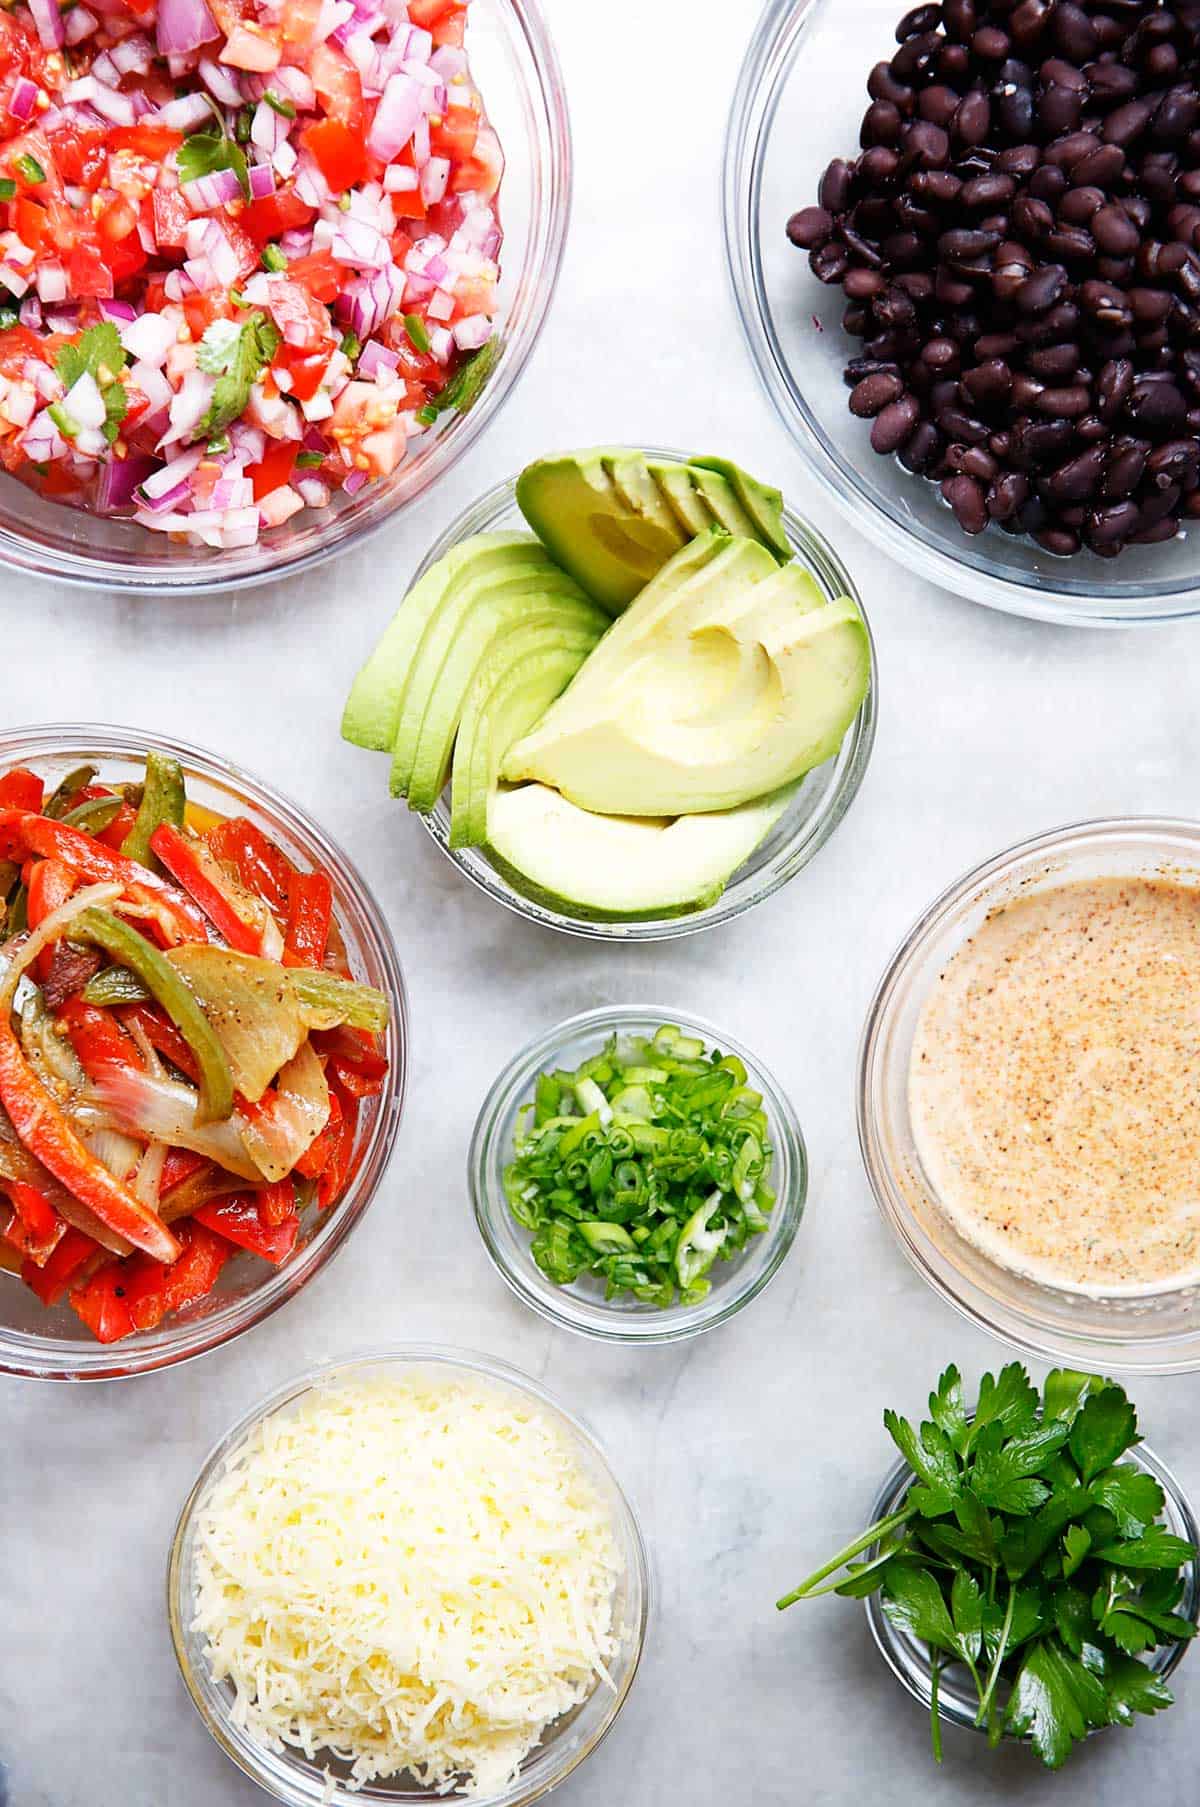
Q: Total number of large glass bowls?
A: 2